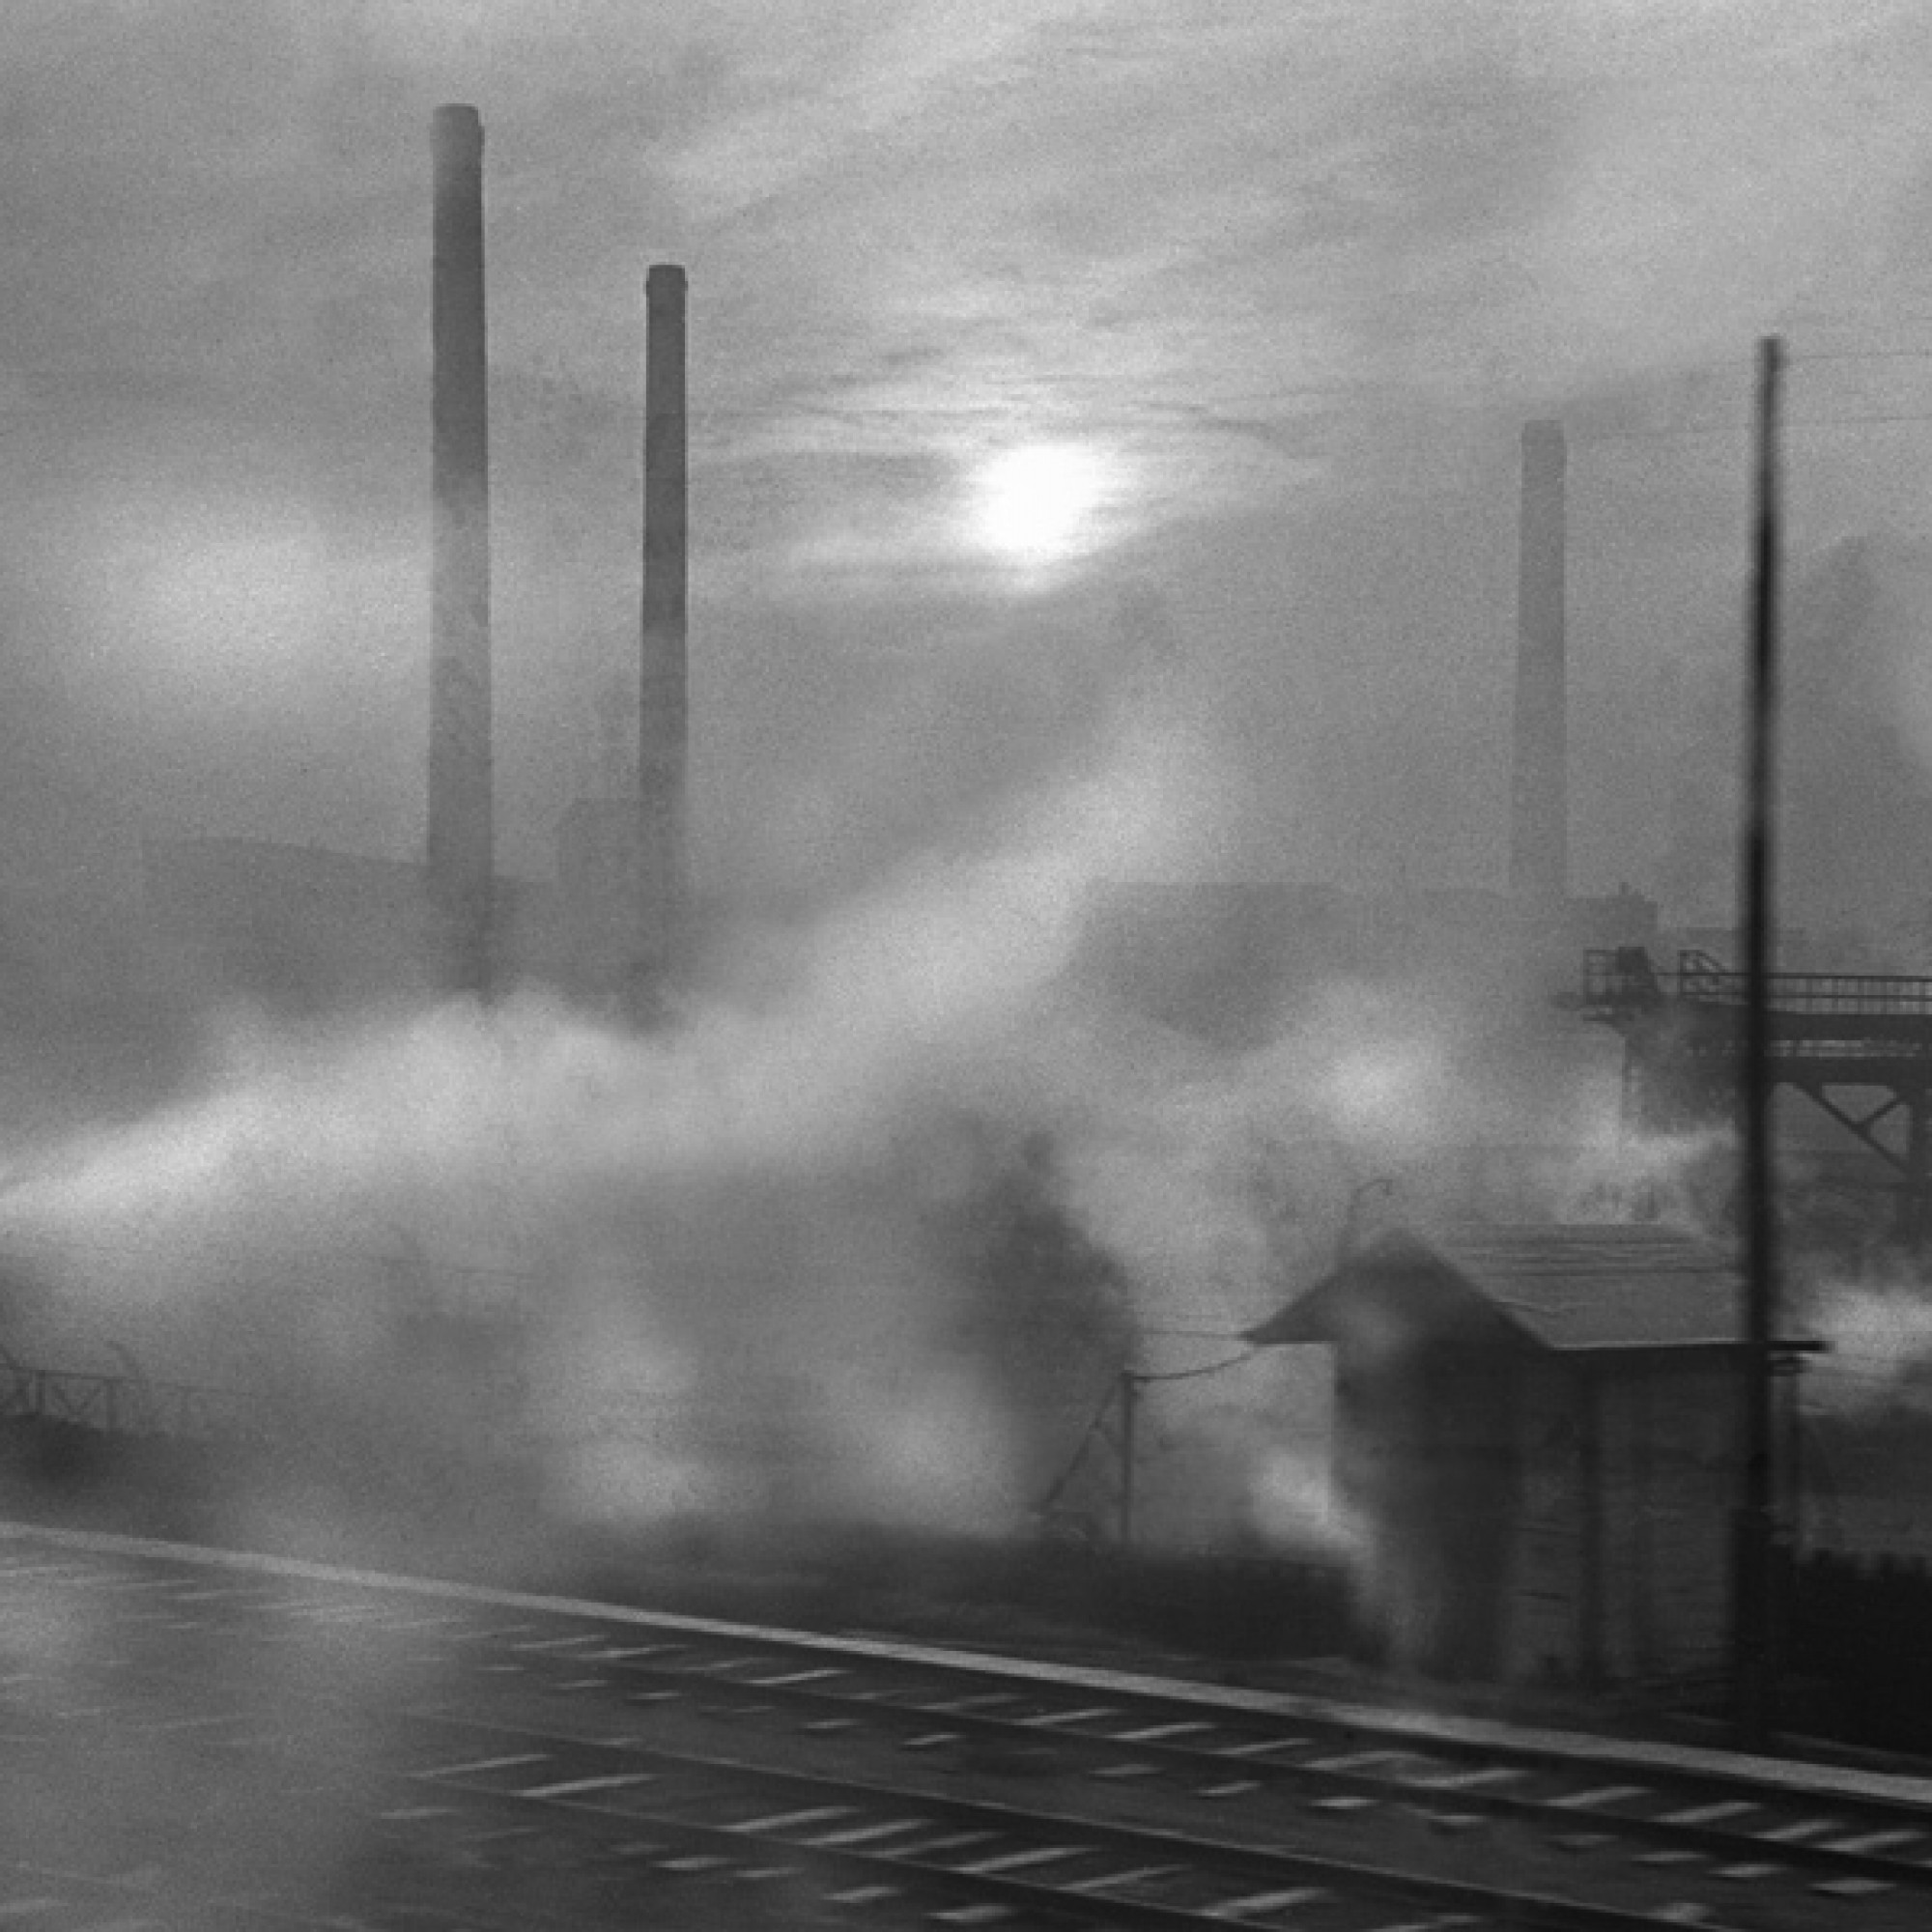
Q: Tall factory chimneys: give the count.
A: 3